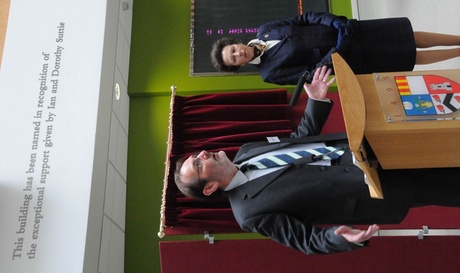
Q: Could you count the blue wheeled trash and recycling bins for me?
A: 0